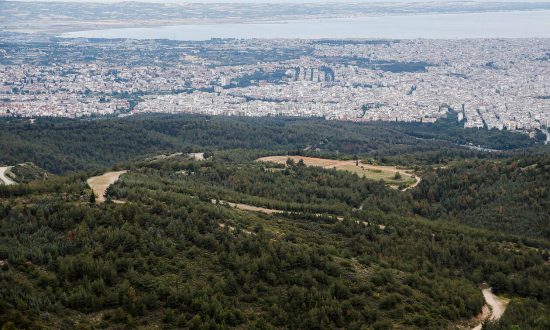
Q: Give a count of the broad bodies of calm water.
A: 1